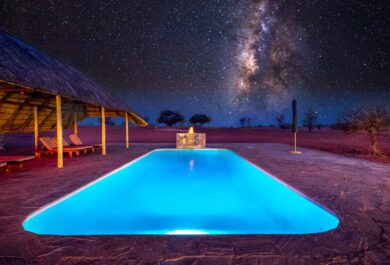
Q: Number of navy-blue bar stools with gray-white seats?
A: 0